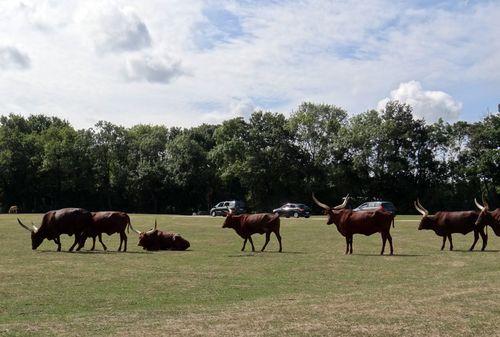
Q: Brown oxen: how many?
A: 7